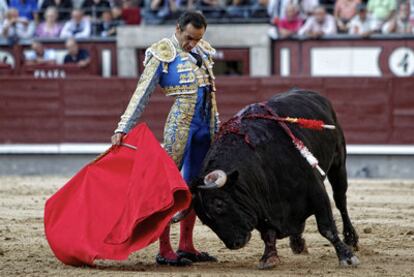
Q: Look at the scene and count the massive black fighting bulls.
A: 1